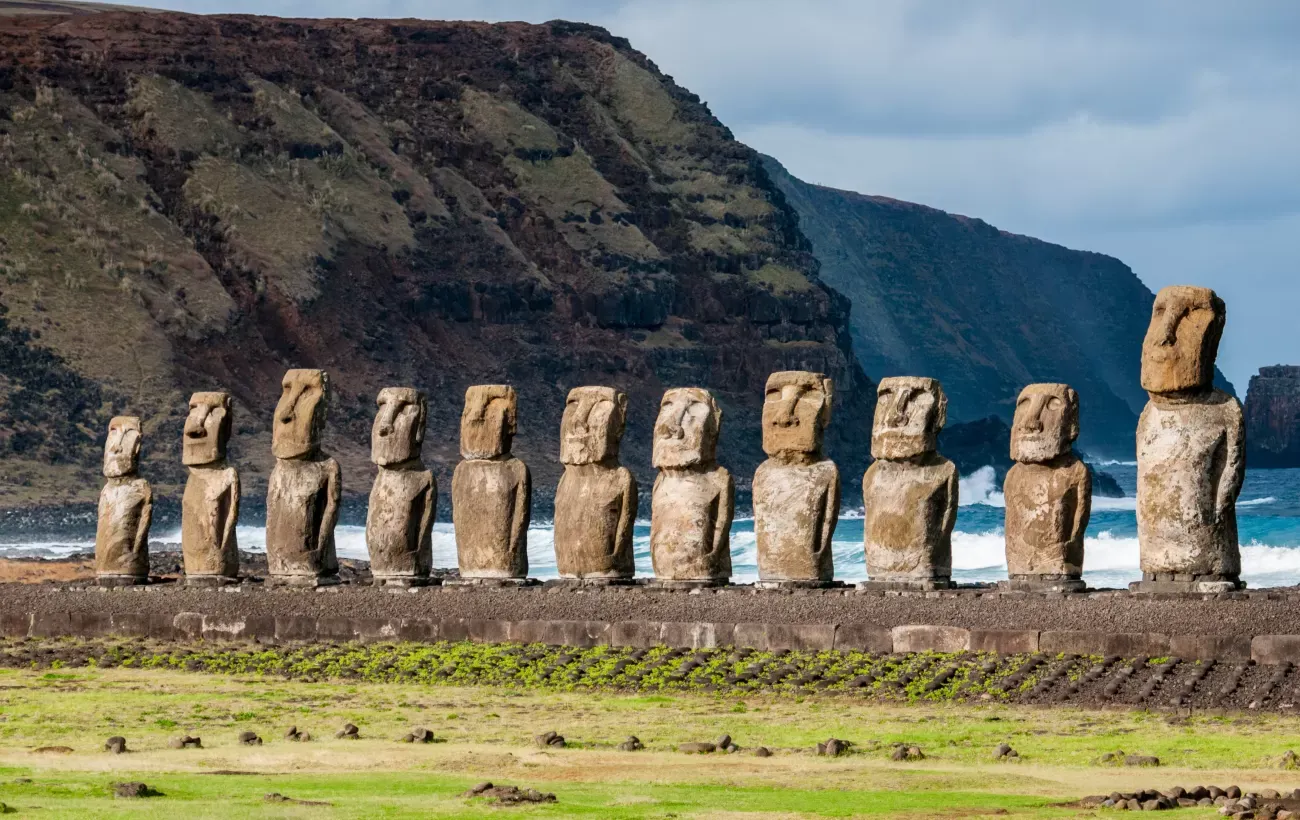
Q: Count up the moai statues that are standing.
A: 11